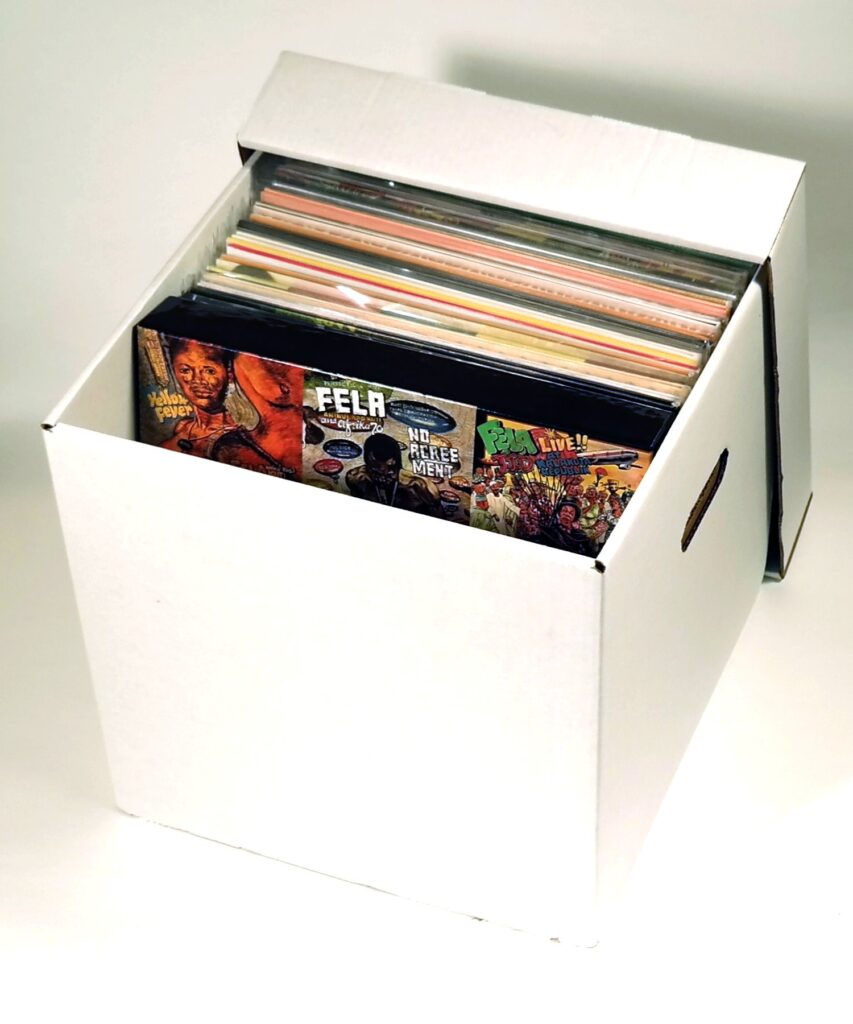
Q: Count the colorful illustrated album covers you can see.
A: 3